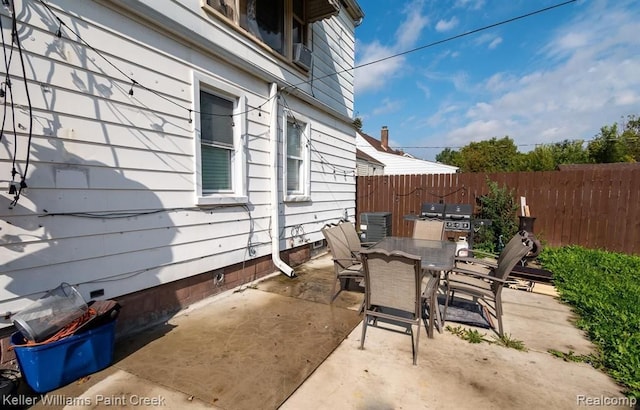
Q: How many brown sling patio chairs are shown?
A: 6